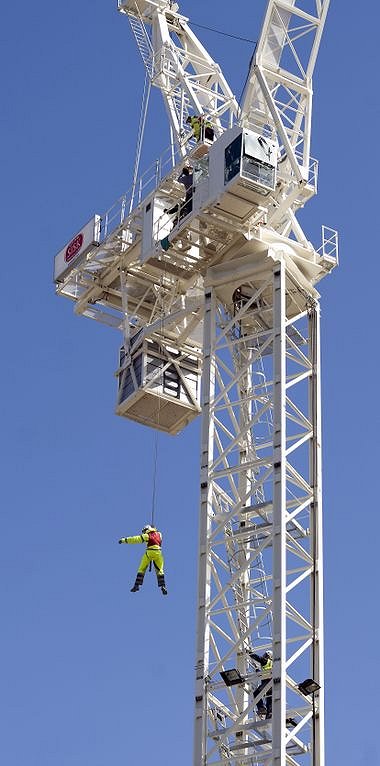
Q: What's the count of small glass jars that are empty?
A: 0